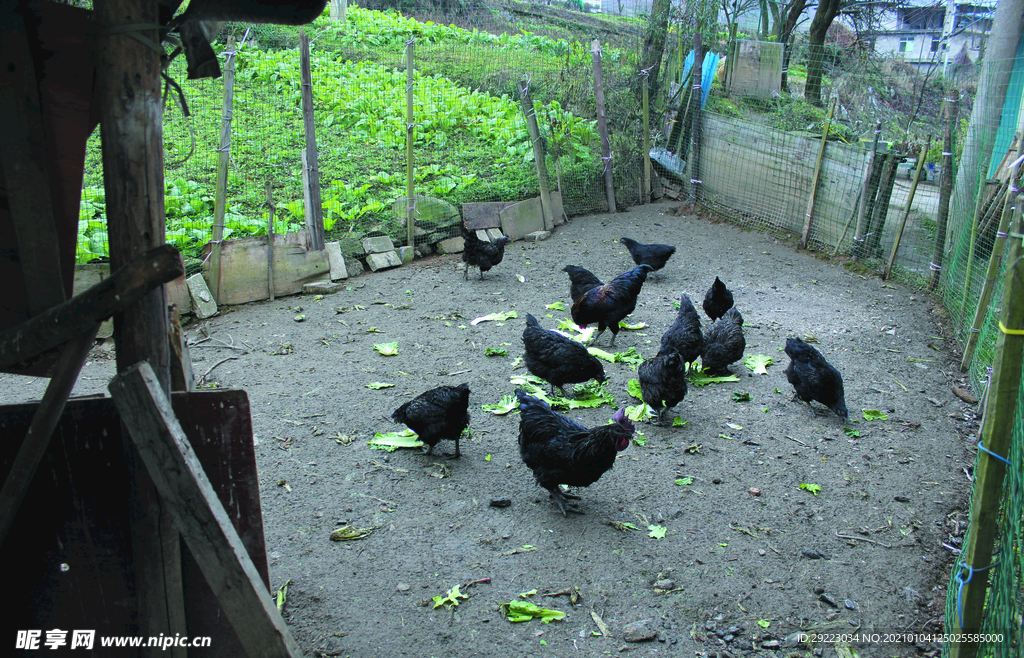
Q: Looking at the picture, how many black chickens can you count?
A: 12